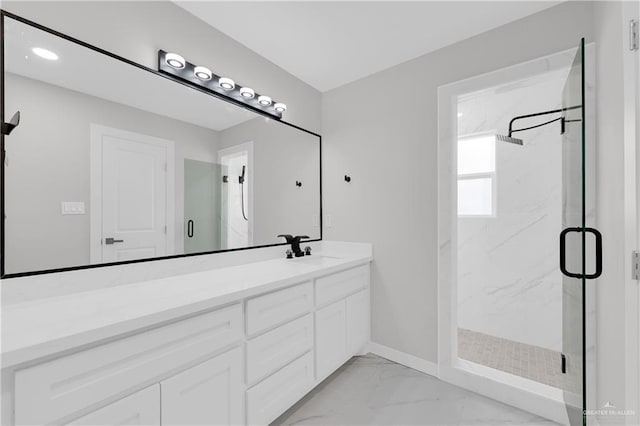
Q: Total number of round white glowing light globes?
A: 6